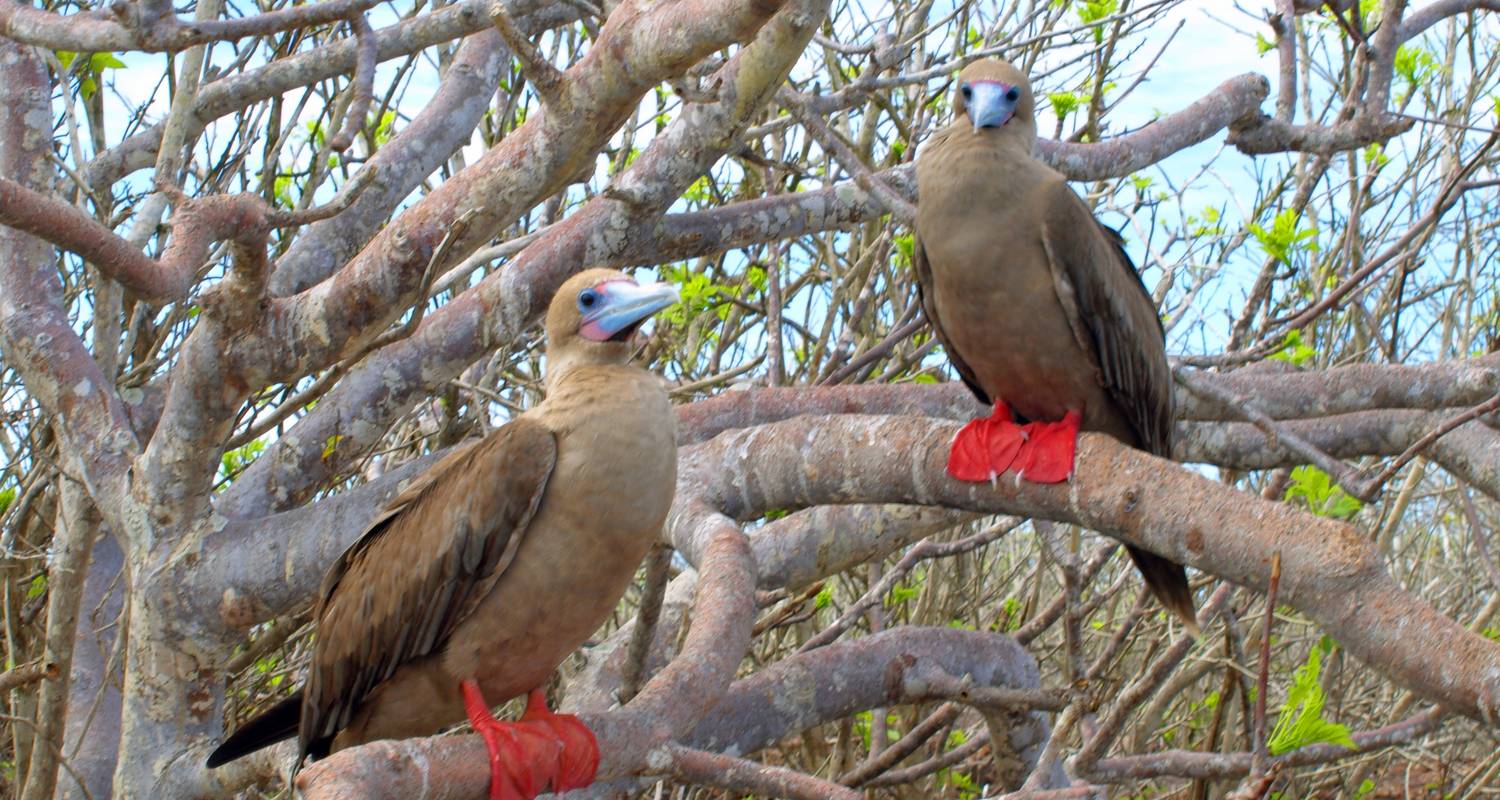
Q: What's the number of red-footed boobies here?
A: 2